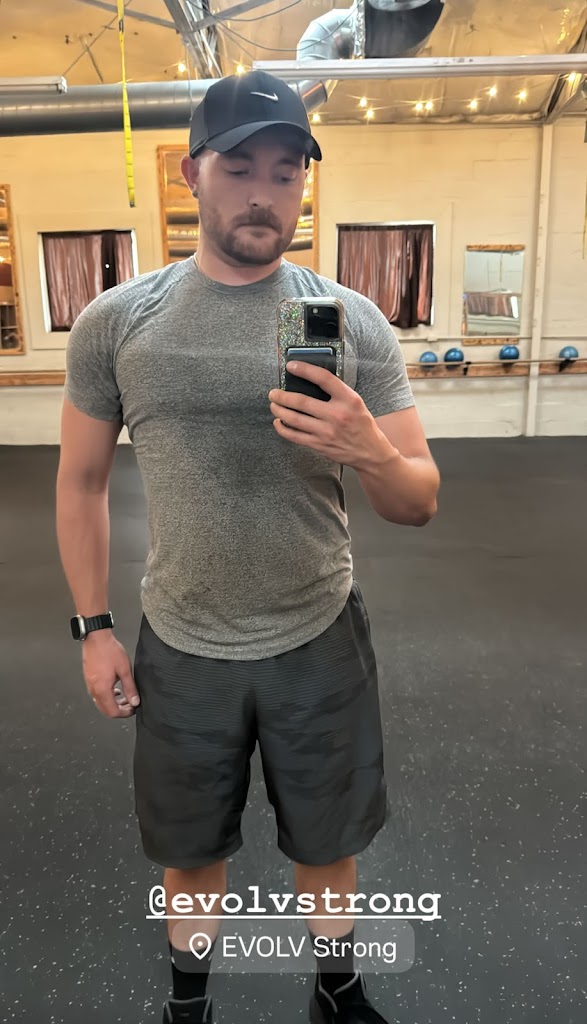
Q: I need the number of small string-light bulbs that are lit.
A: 11